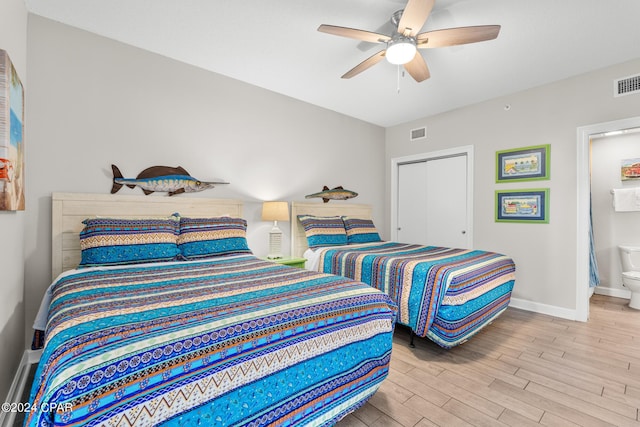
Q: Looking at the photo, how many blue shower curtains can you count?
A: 1